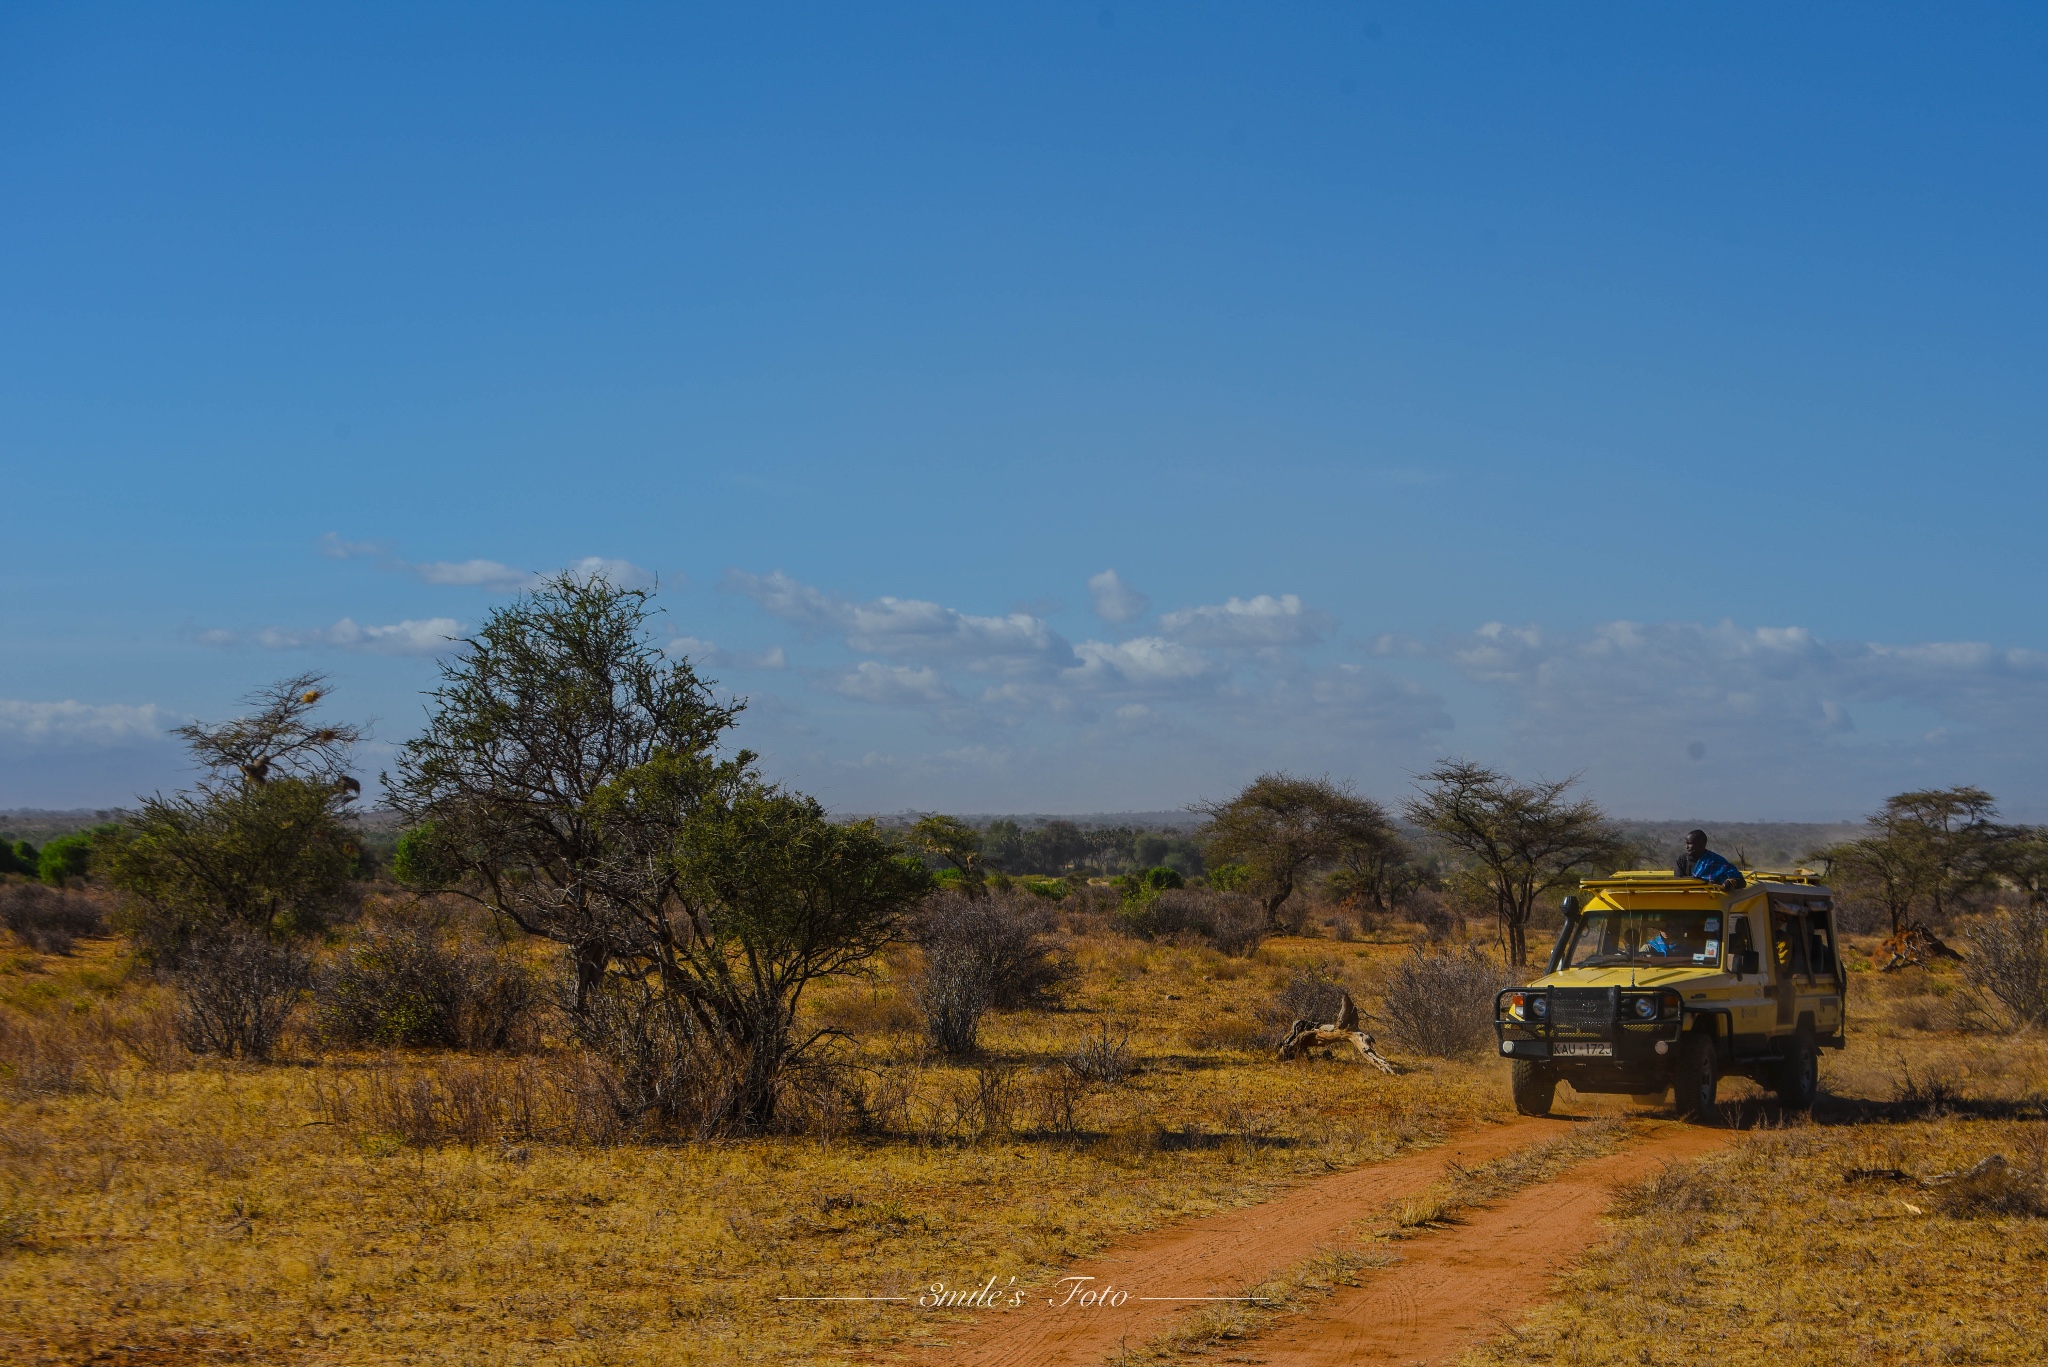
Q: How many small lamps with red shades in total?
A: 2